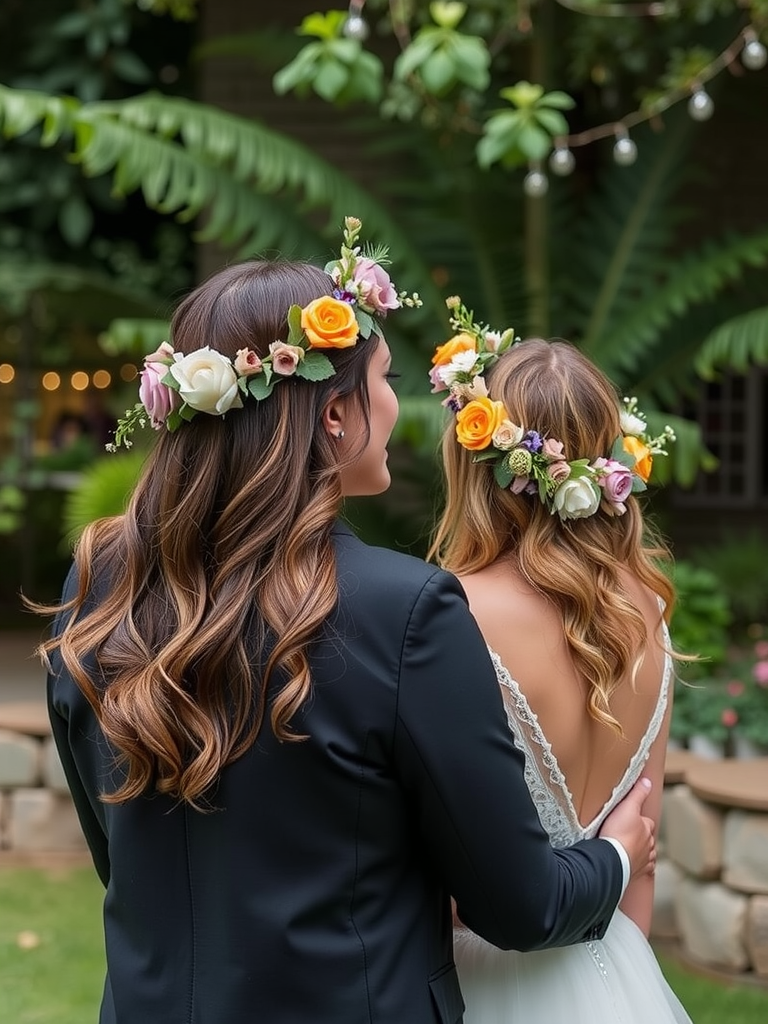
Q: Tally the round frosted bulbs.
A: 6